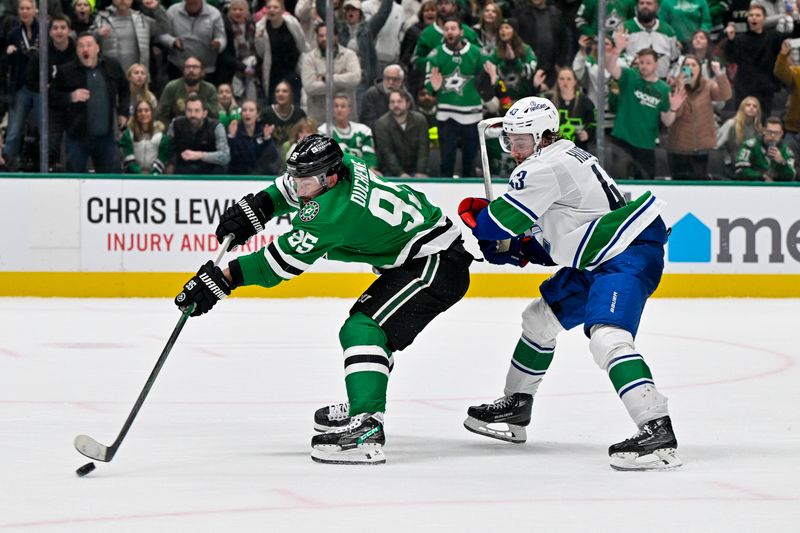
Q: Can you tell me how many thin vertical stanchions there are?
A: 3